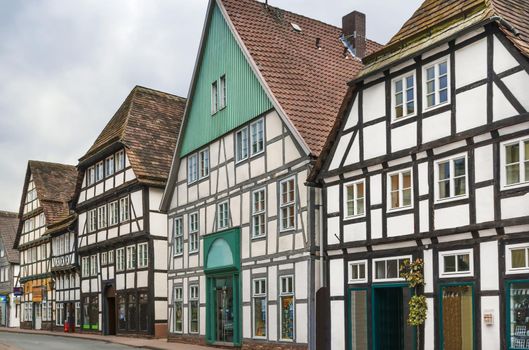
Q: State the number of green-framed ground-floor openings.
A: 5